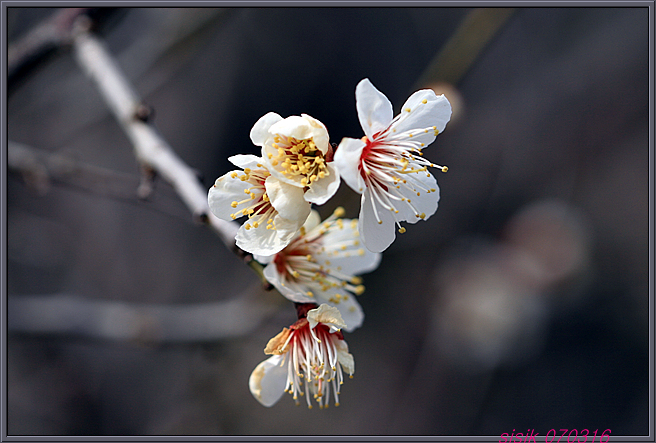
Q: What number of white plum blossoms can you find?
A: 5